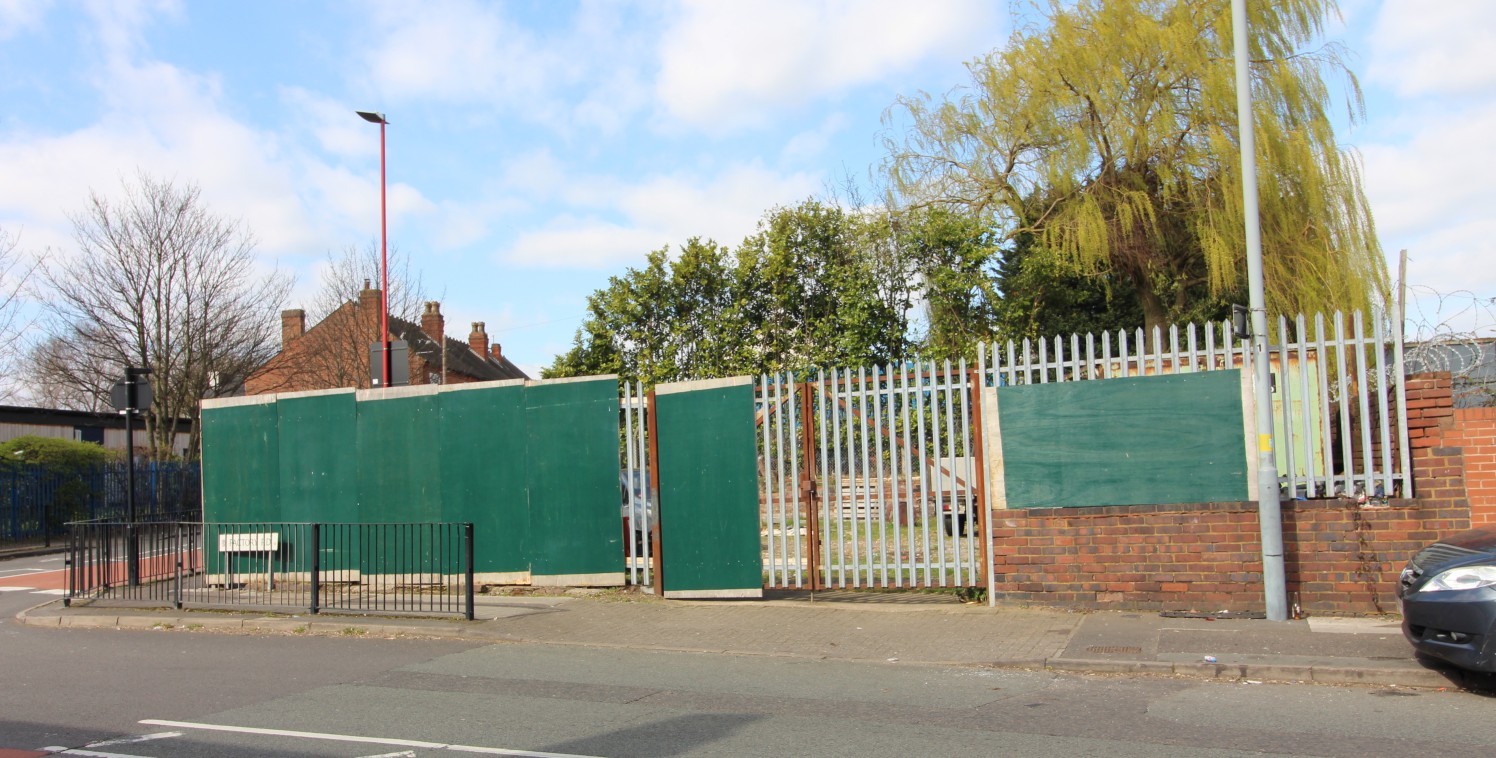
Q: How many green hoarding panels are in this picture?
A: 7